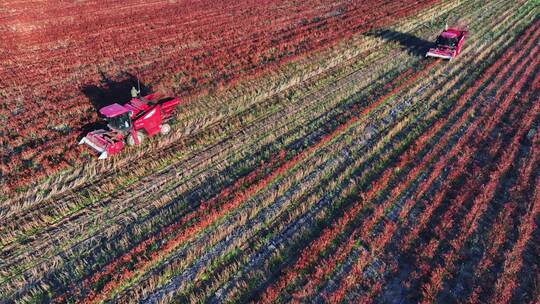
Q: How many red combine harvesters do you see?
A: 2